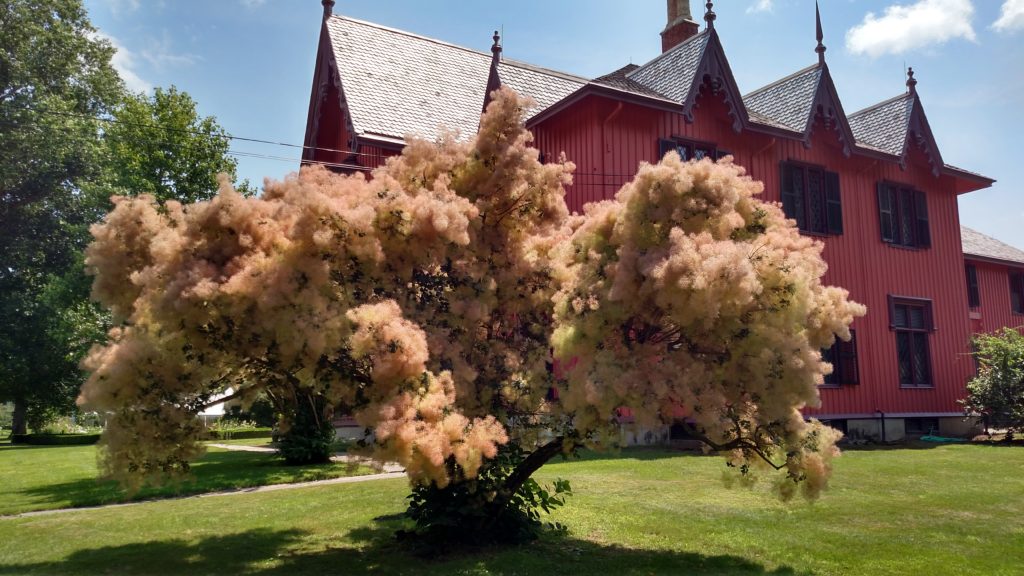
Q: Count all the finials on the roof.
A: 5